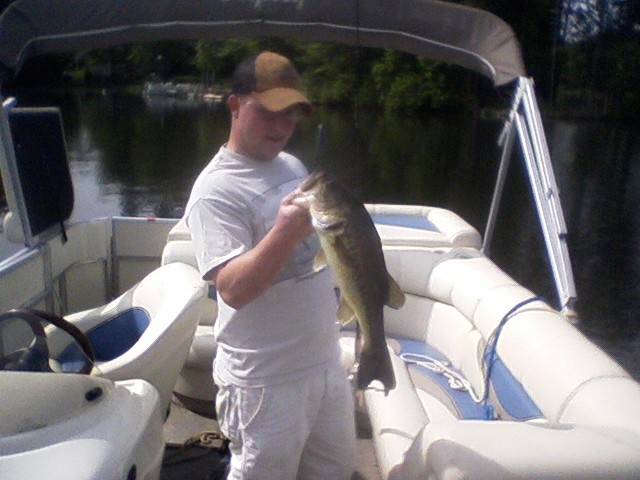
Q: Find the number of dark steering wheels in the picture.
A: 1